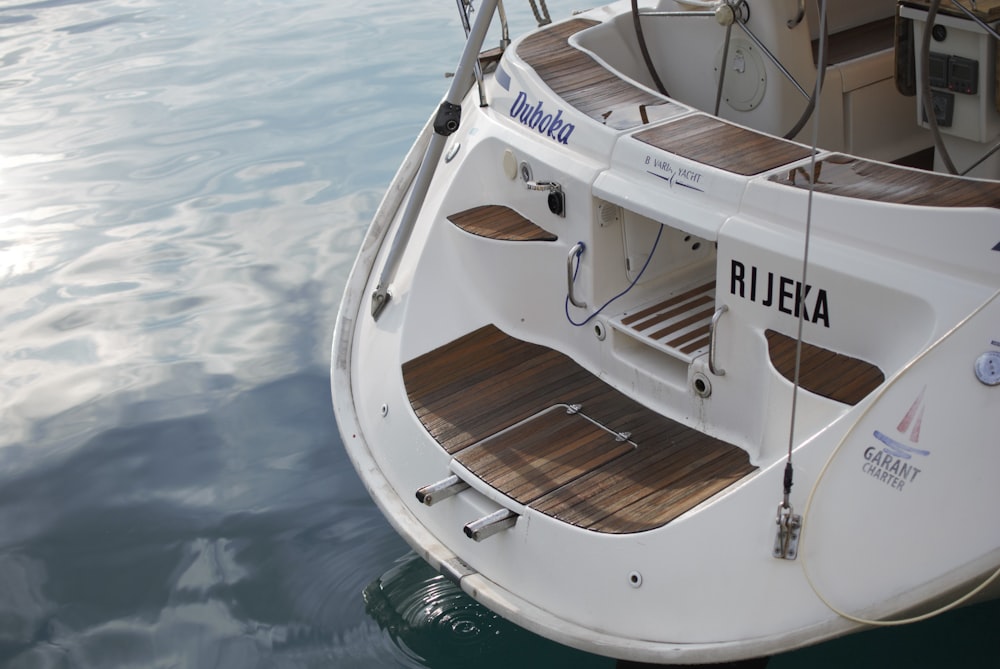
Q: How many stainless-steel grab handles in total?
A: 2